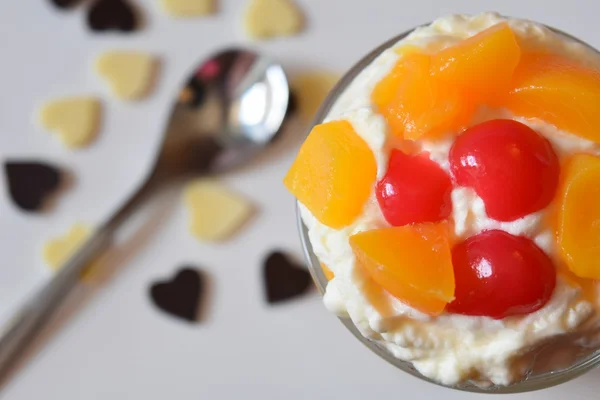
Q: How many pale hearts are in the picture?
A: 7